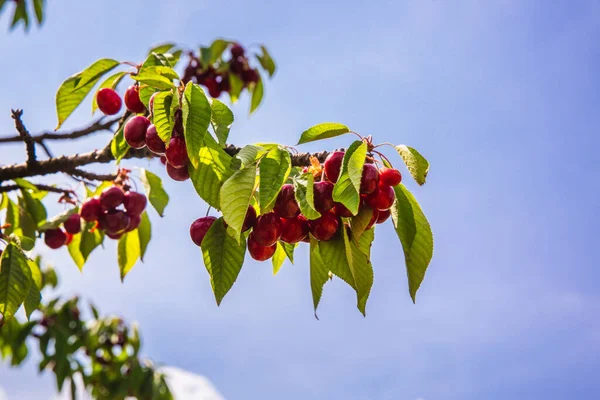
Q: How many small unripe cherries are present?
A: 0